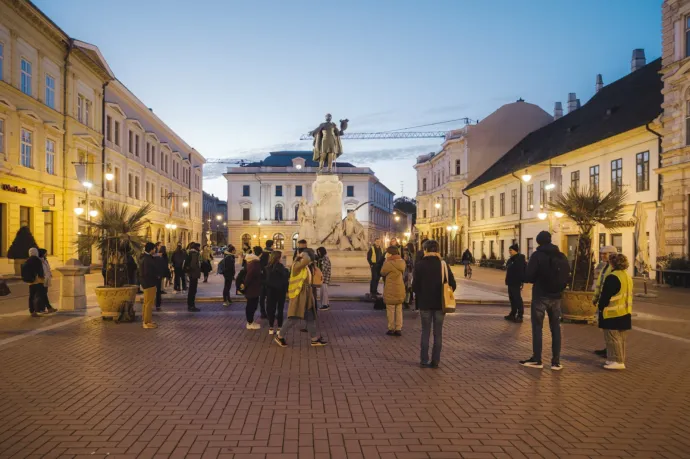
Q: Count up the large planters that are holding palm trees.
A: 2